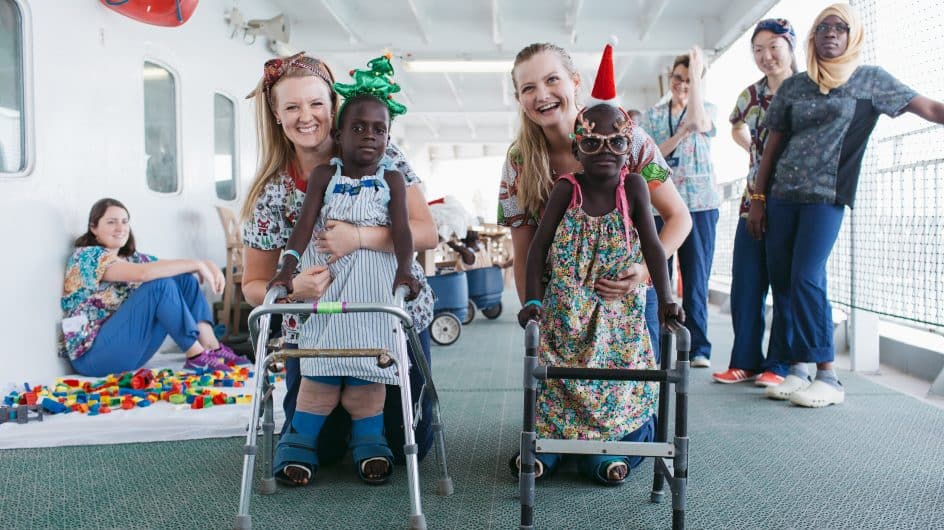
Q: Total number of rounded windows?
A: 3